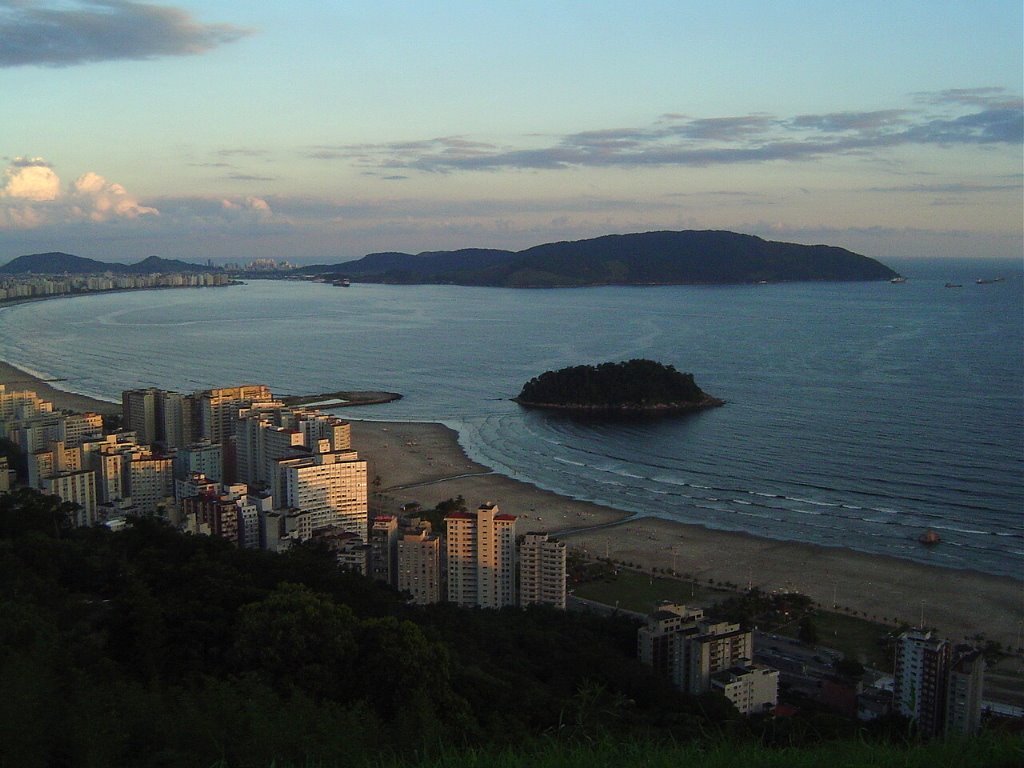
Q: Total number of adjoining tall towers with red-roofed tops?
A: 2